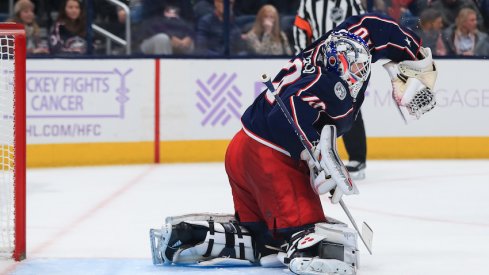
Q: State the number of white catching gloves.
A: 1